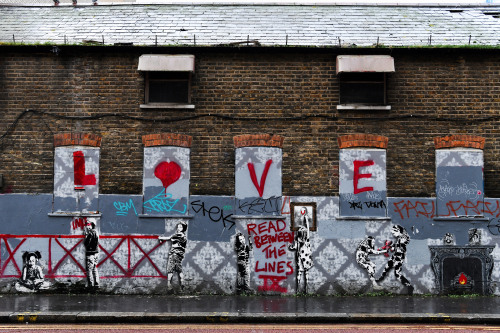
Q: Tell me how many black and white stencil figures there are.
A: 7